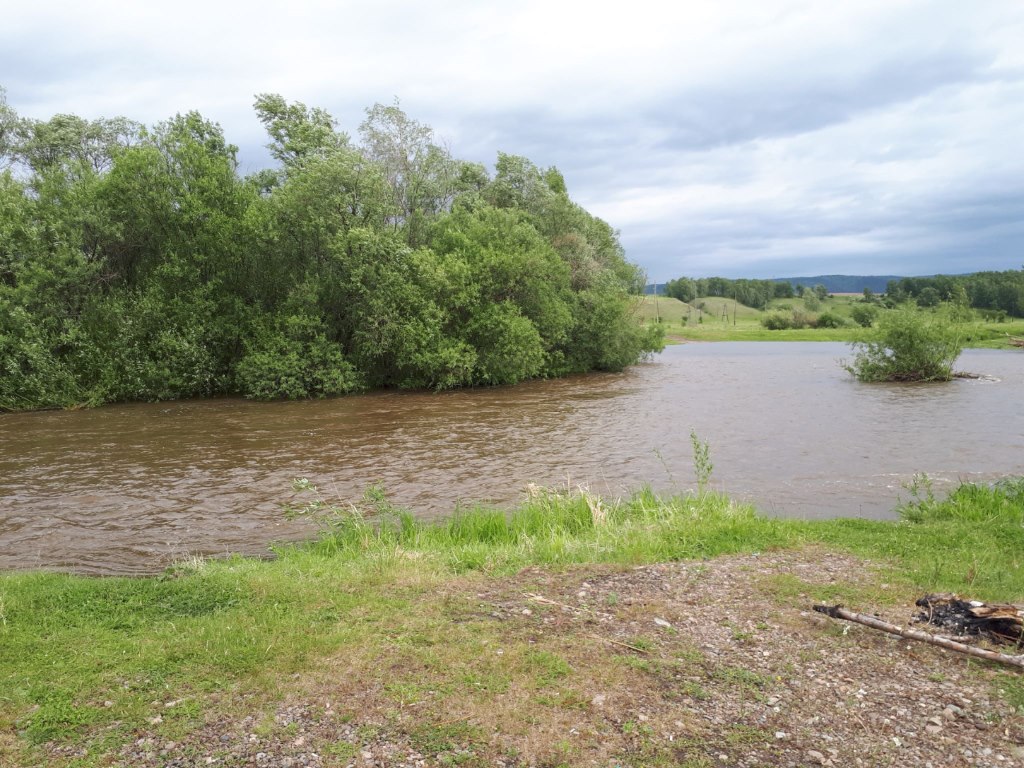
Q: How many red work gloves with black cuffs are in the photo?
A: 0